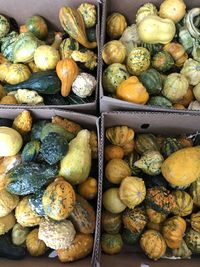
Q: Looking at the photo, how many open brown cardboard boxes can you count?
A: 4